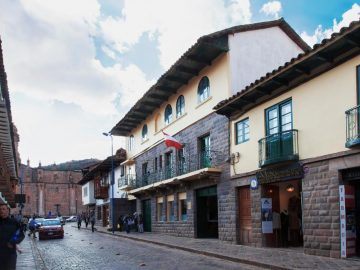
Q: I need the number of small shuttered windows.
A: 1